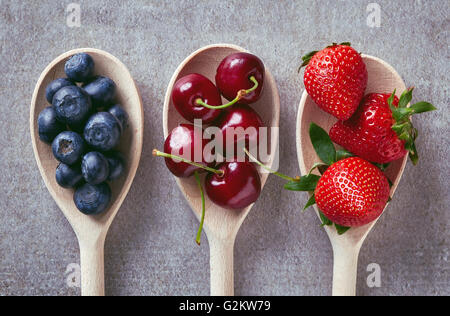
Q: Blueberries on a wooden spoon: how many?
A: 12